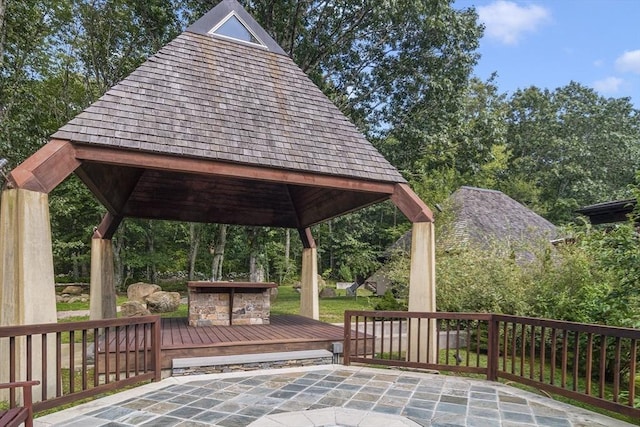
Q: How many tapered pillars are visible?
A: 4